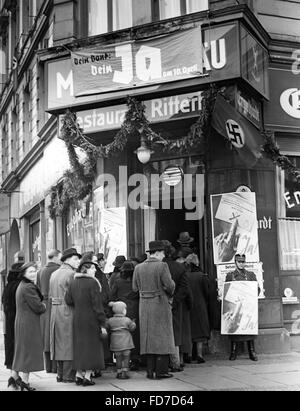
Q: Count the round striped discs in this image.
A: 1